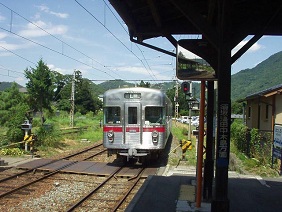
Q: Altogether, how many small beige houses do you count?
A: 1